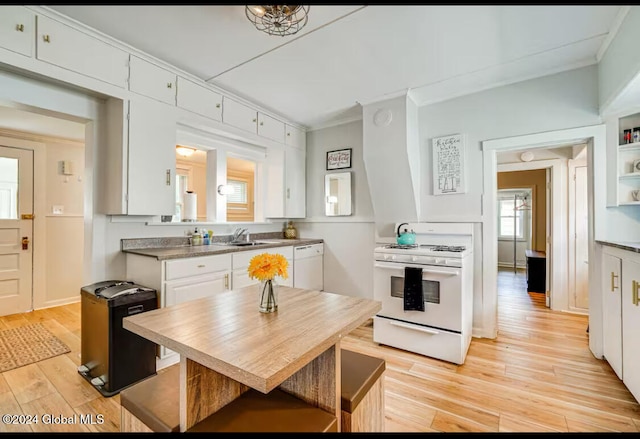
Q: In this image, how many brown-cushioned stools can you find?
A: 3